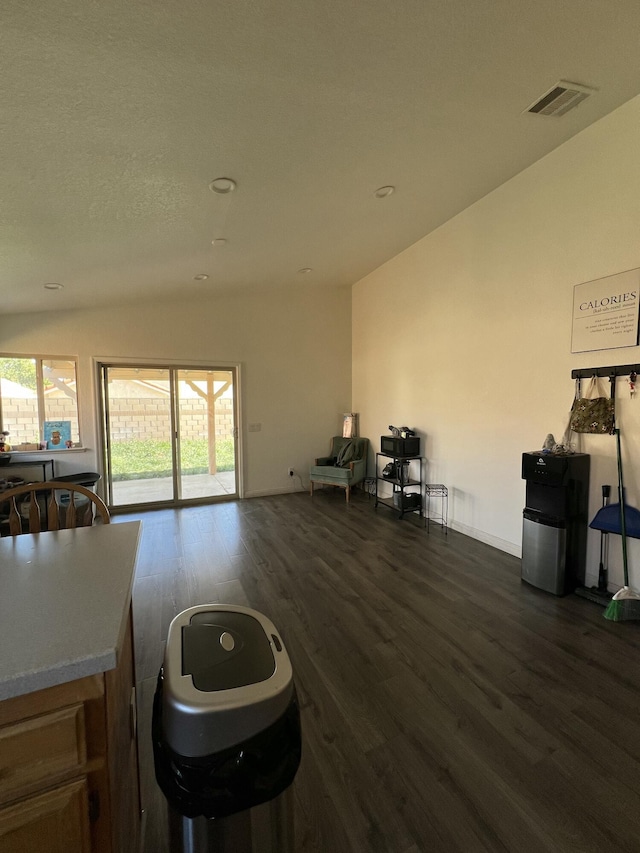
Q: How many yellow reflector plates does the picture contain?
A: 0